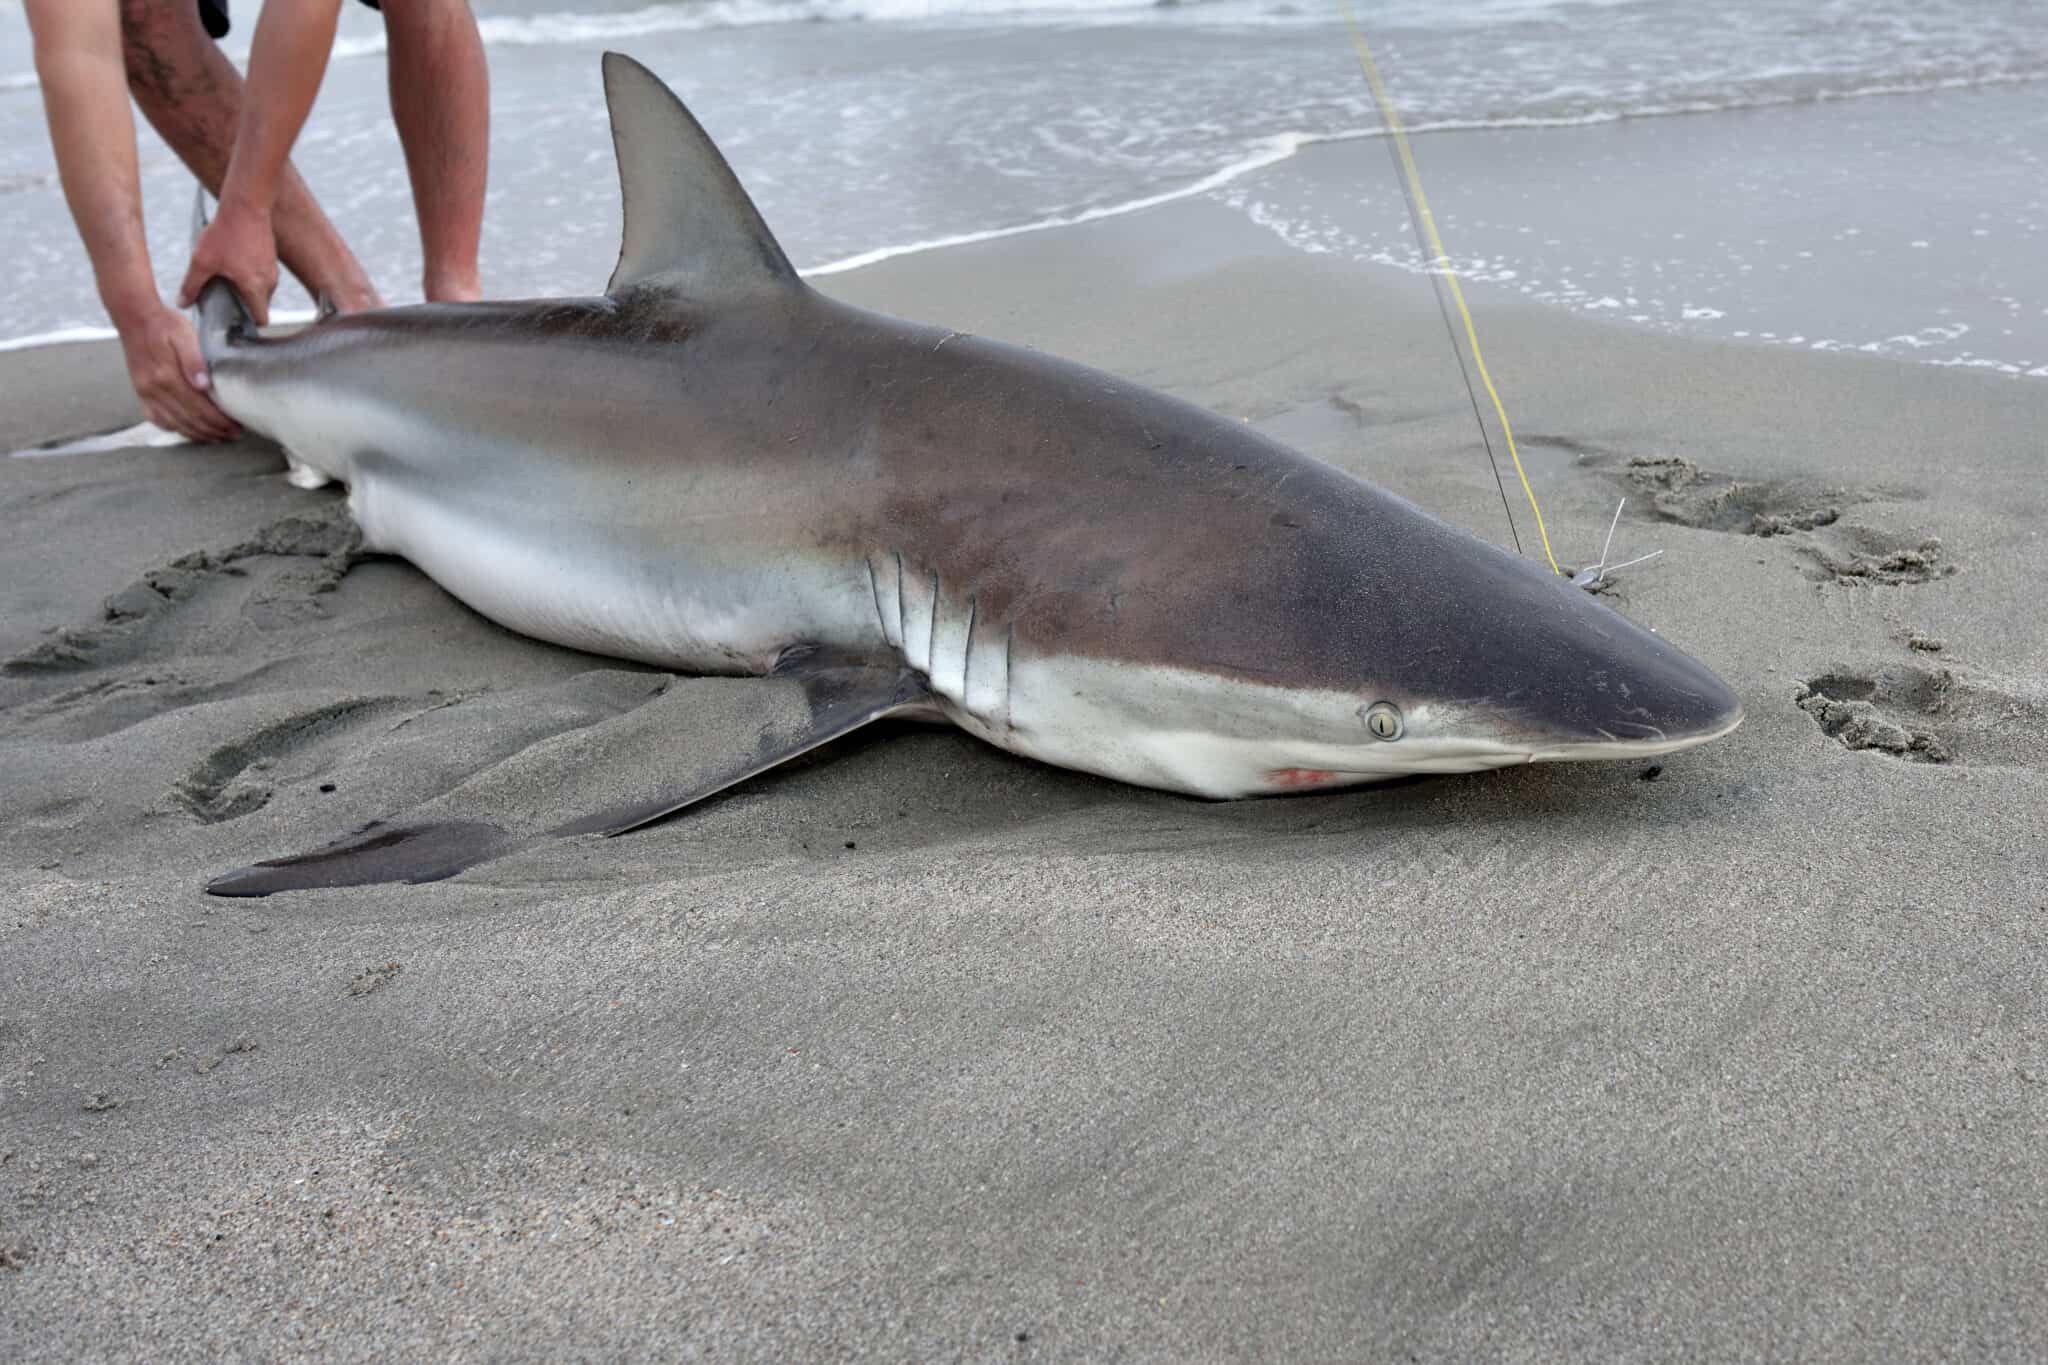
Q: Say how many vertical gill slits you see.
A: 5